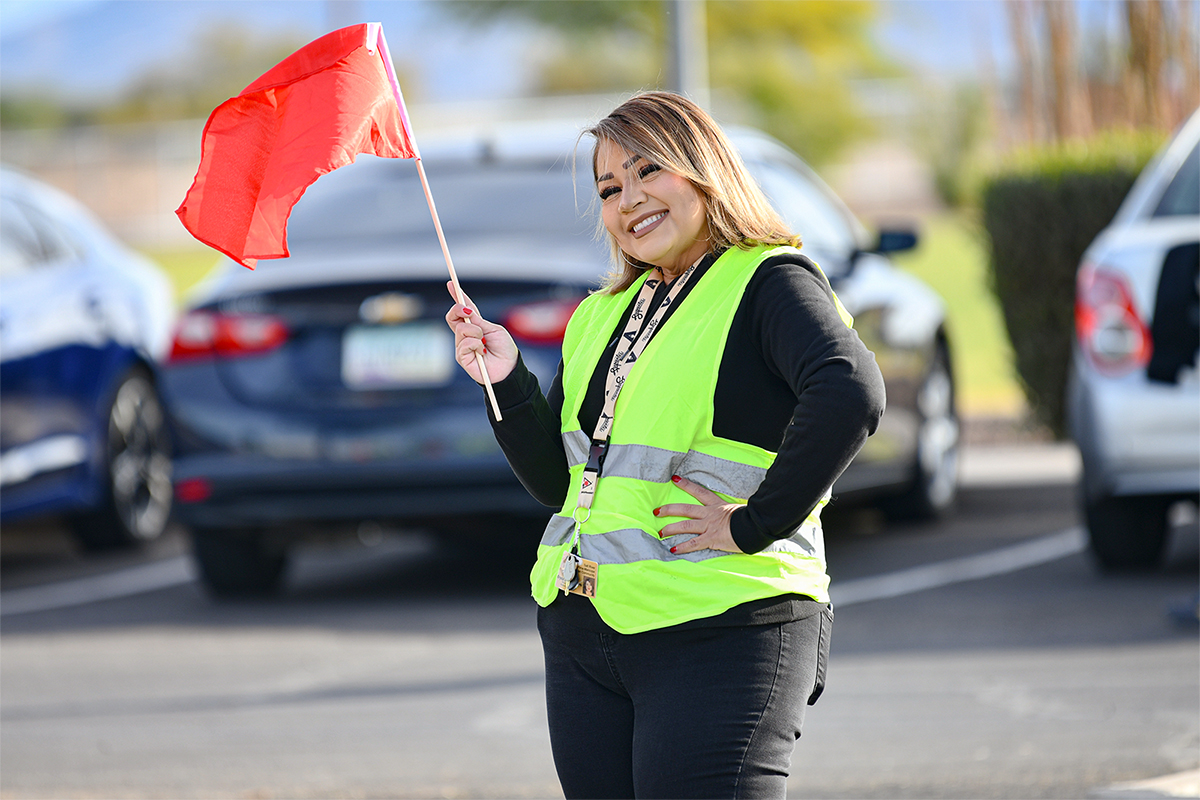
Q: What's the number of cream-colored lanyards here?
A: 1